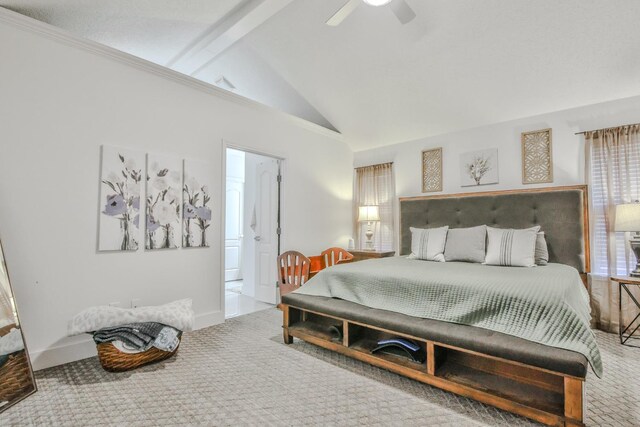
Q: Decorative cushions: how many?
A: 4